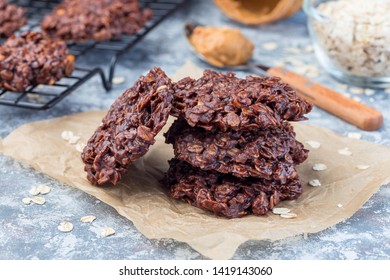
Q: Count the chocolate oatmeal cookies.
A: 7